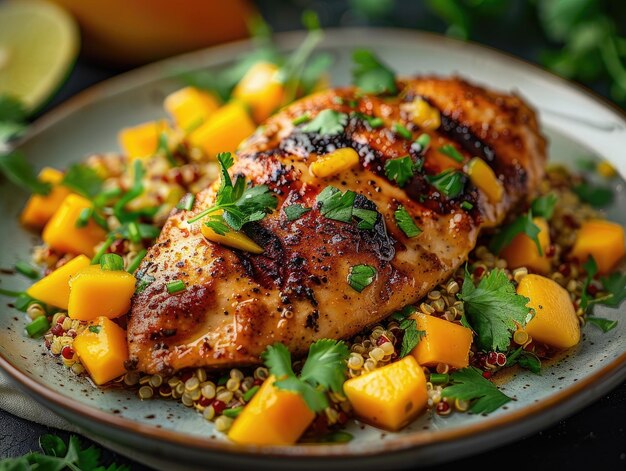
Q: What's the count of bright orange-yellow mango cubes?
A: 15